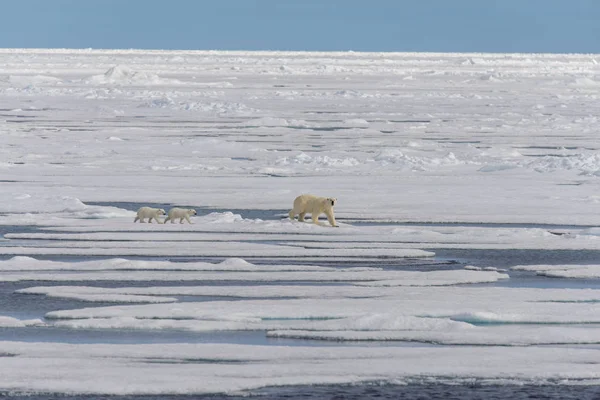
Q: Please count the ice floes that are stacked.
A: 0